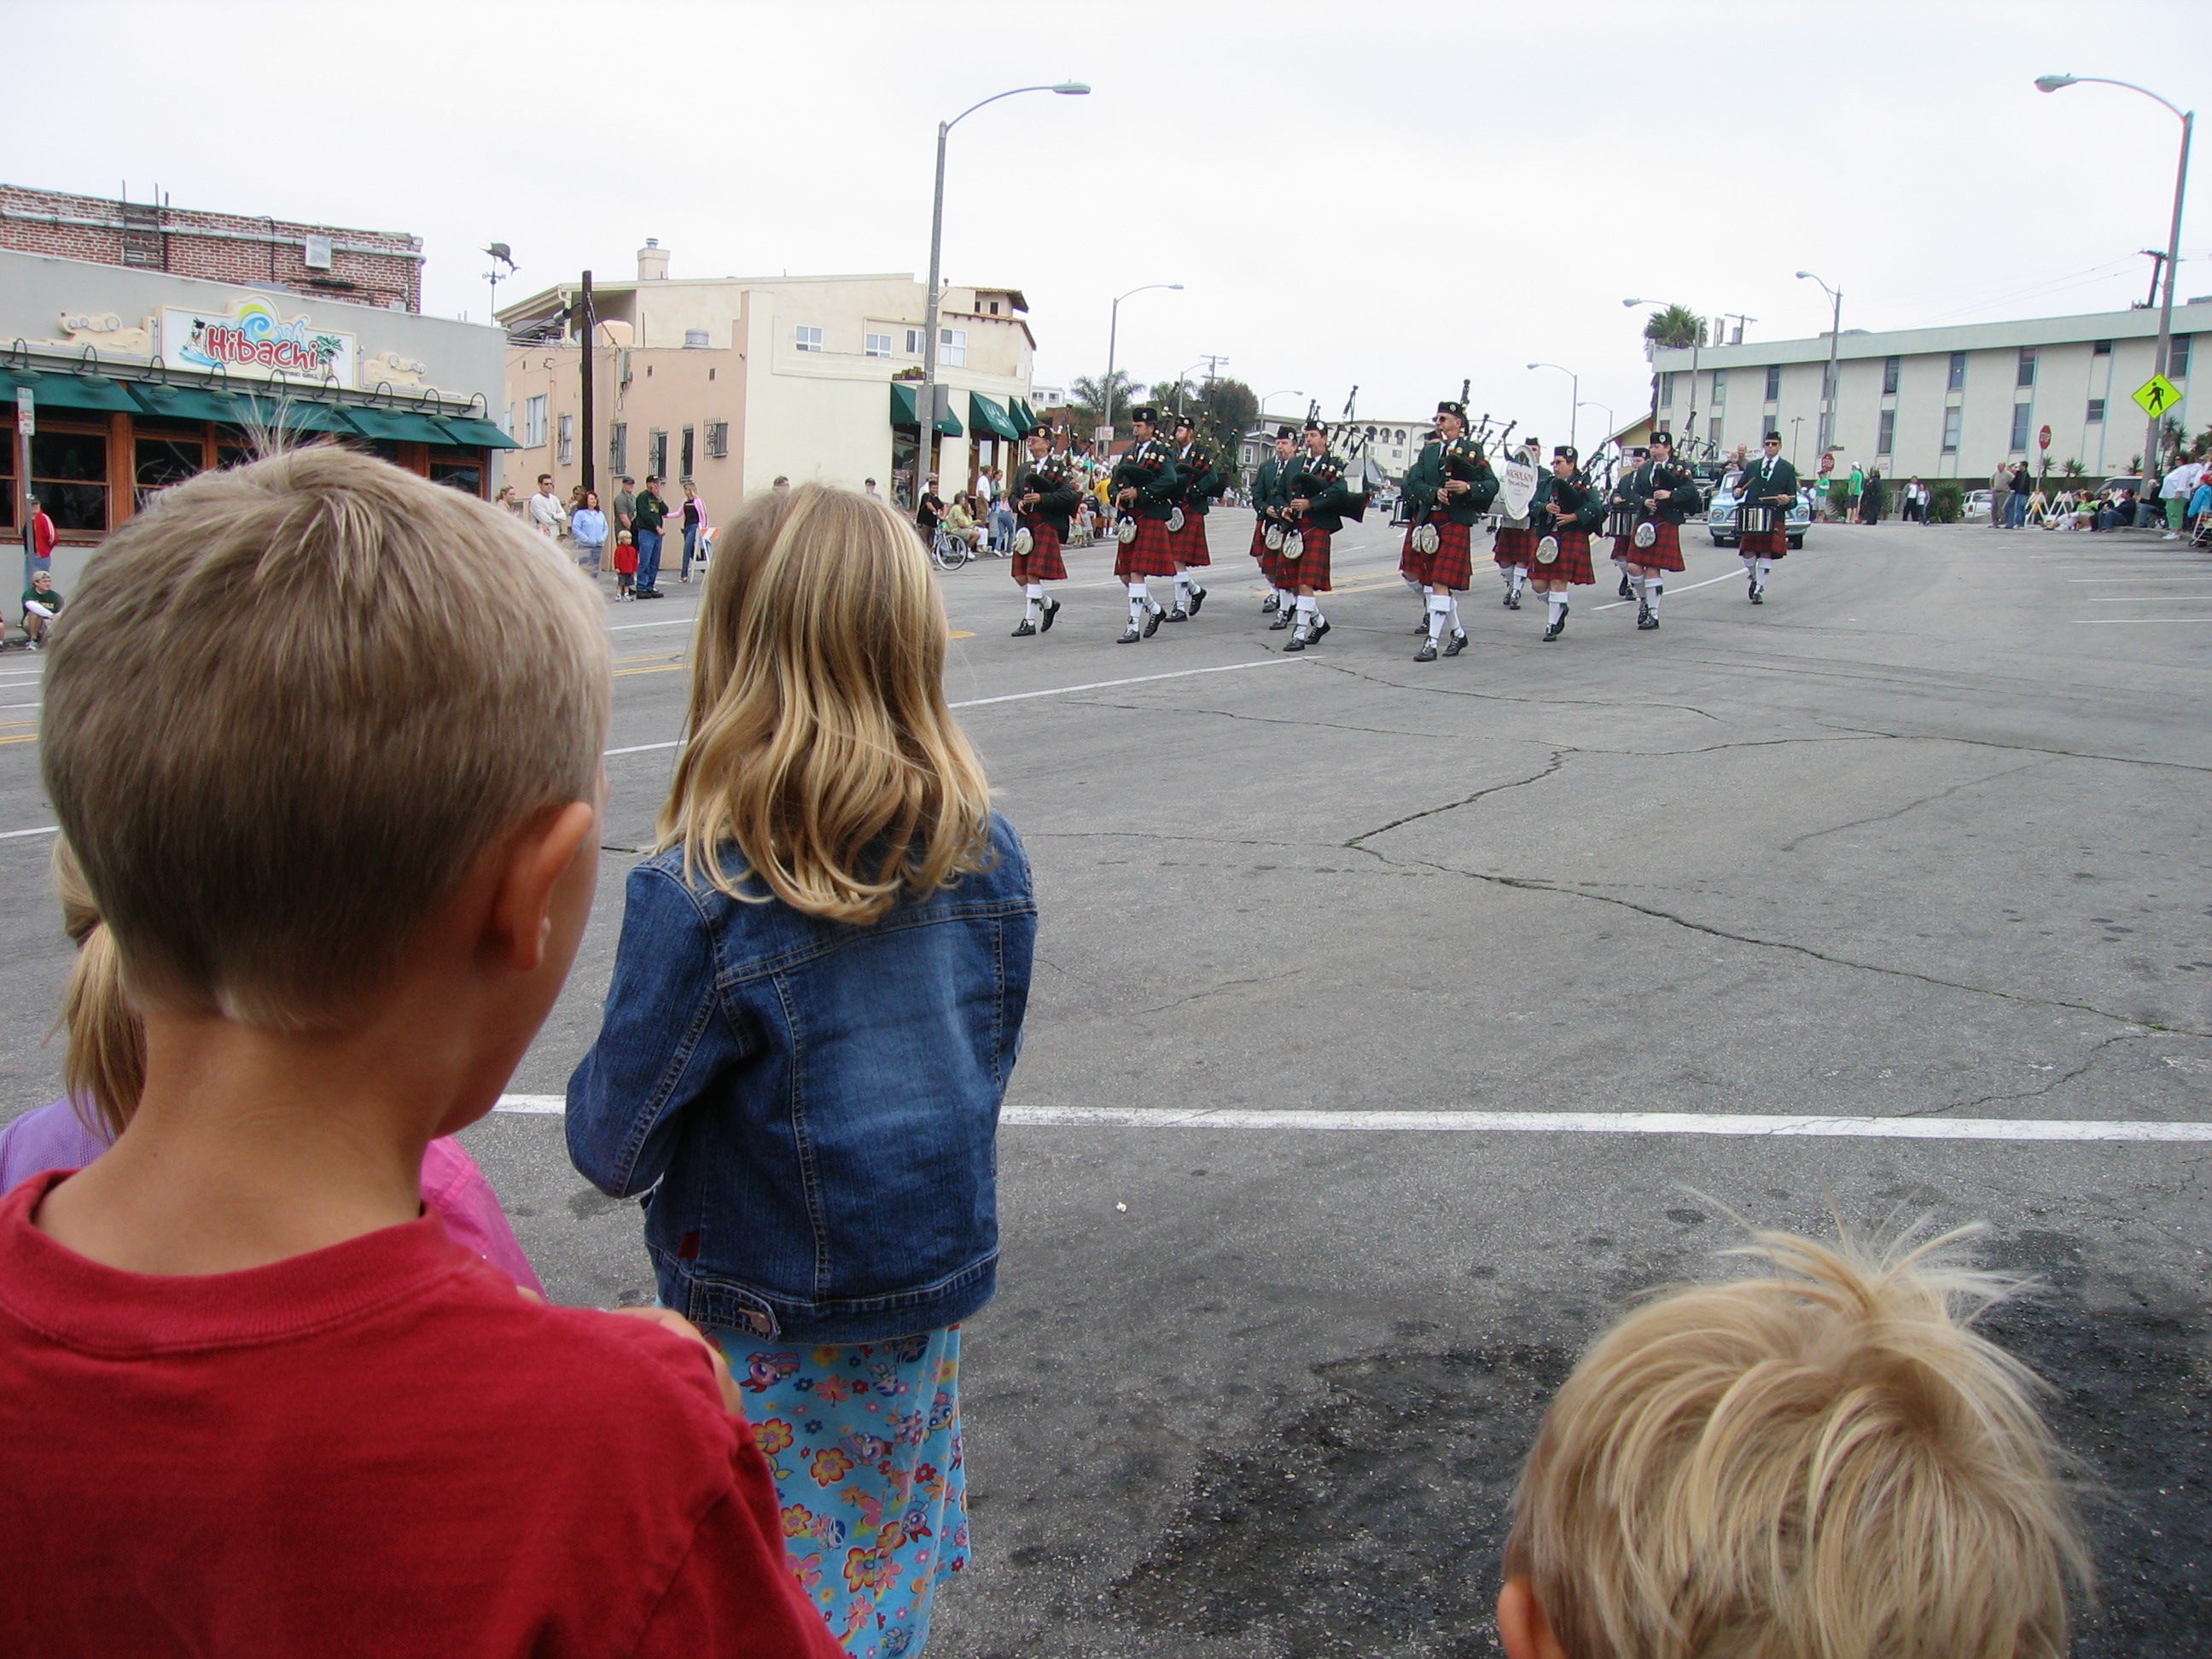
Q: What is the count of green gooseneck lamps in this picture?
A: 9